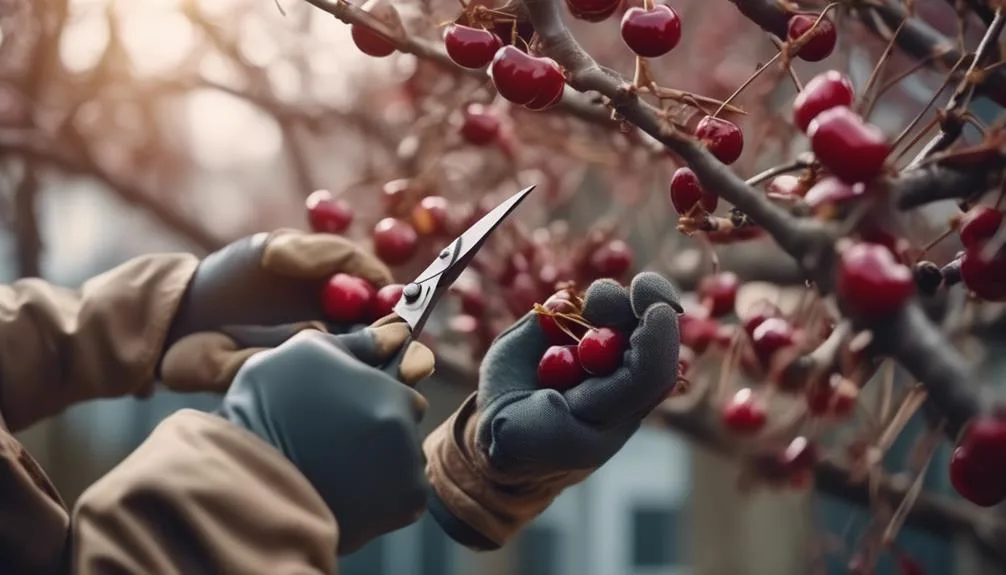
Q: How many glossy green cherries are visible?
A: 0